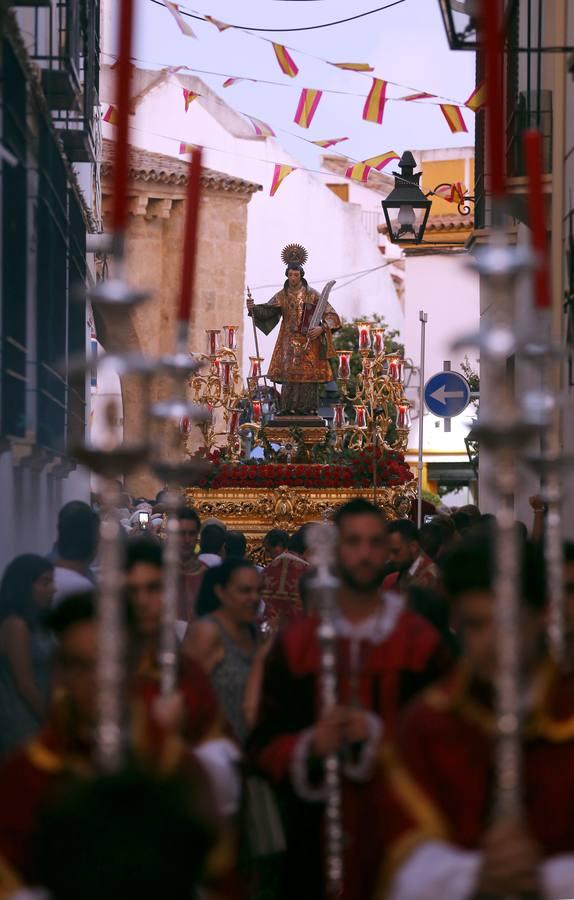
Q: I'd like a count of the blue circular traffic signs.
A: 1